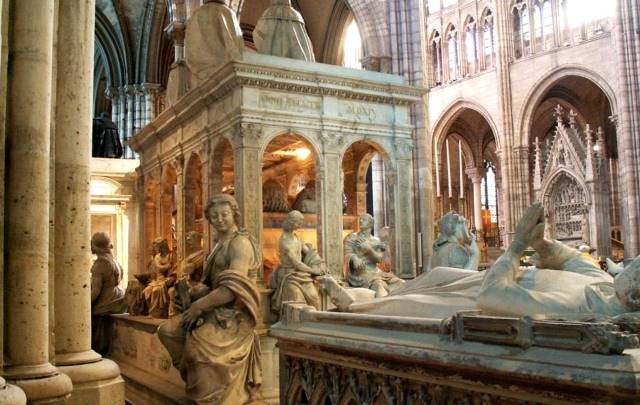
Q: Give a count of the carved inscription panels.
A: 2